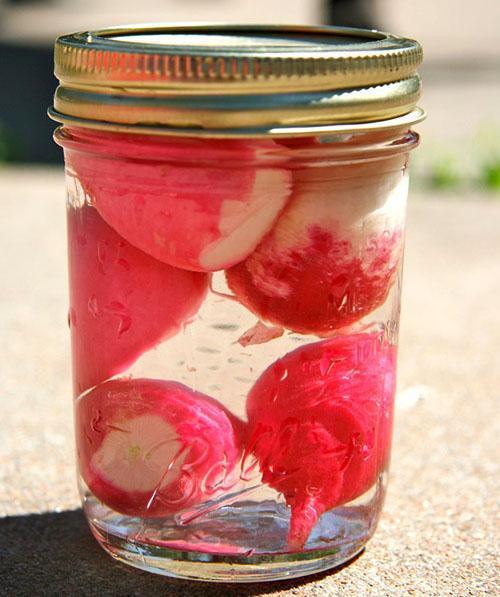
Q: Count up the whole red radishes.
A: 5